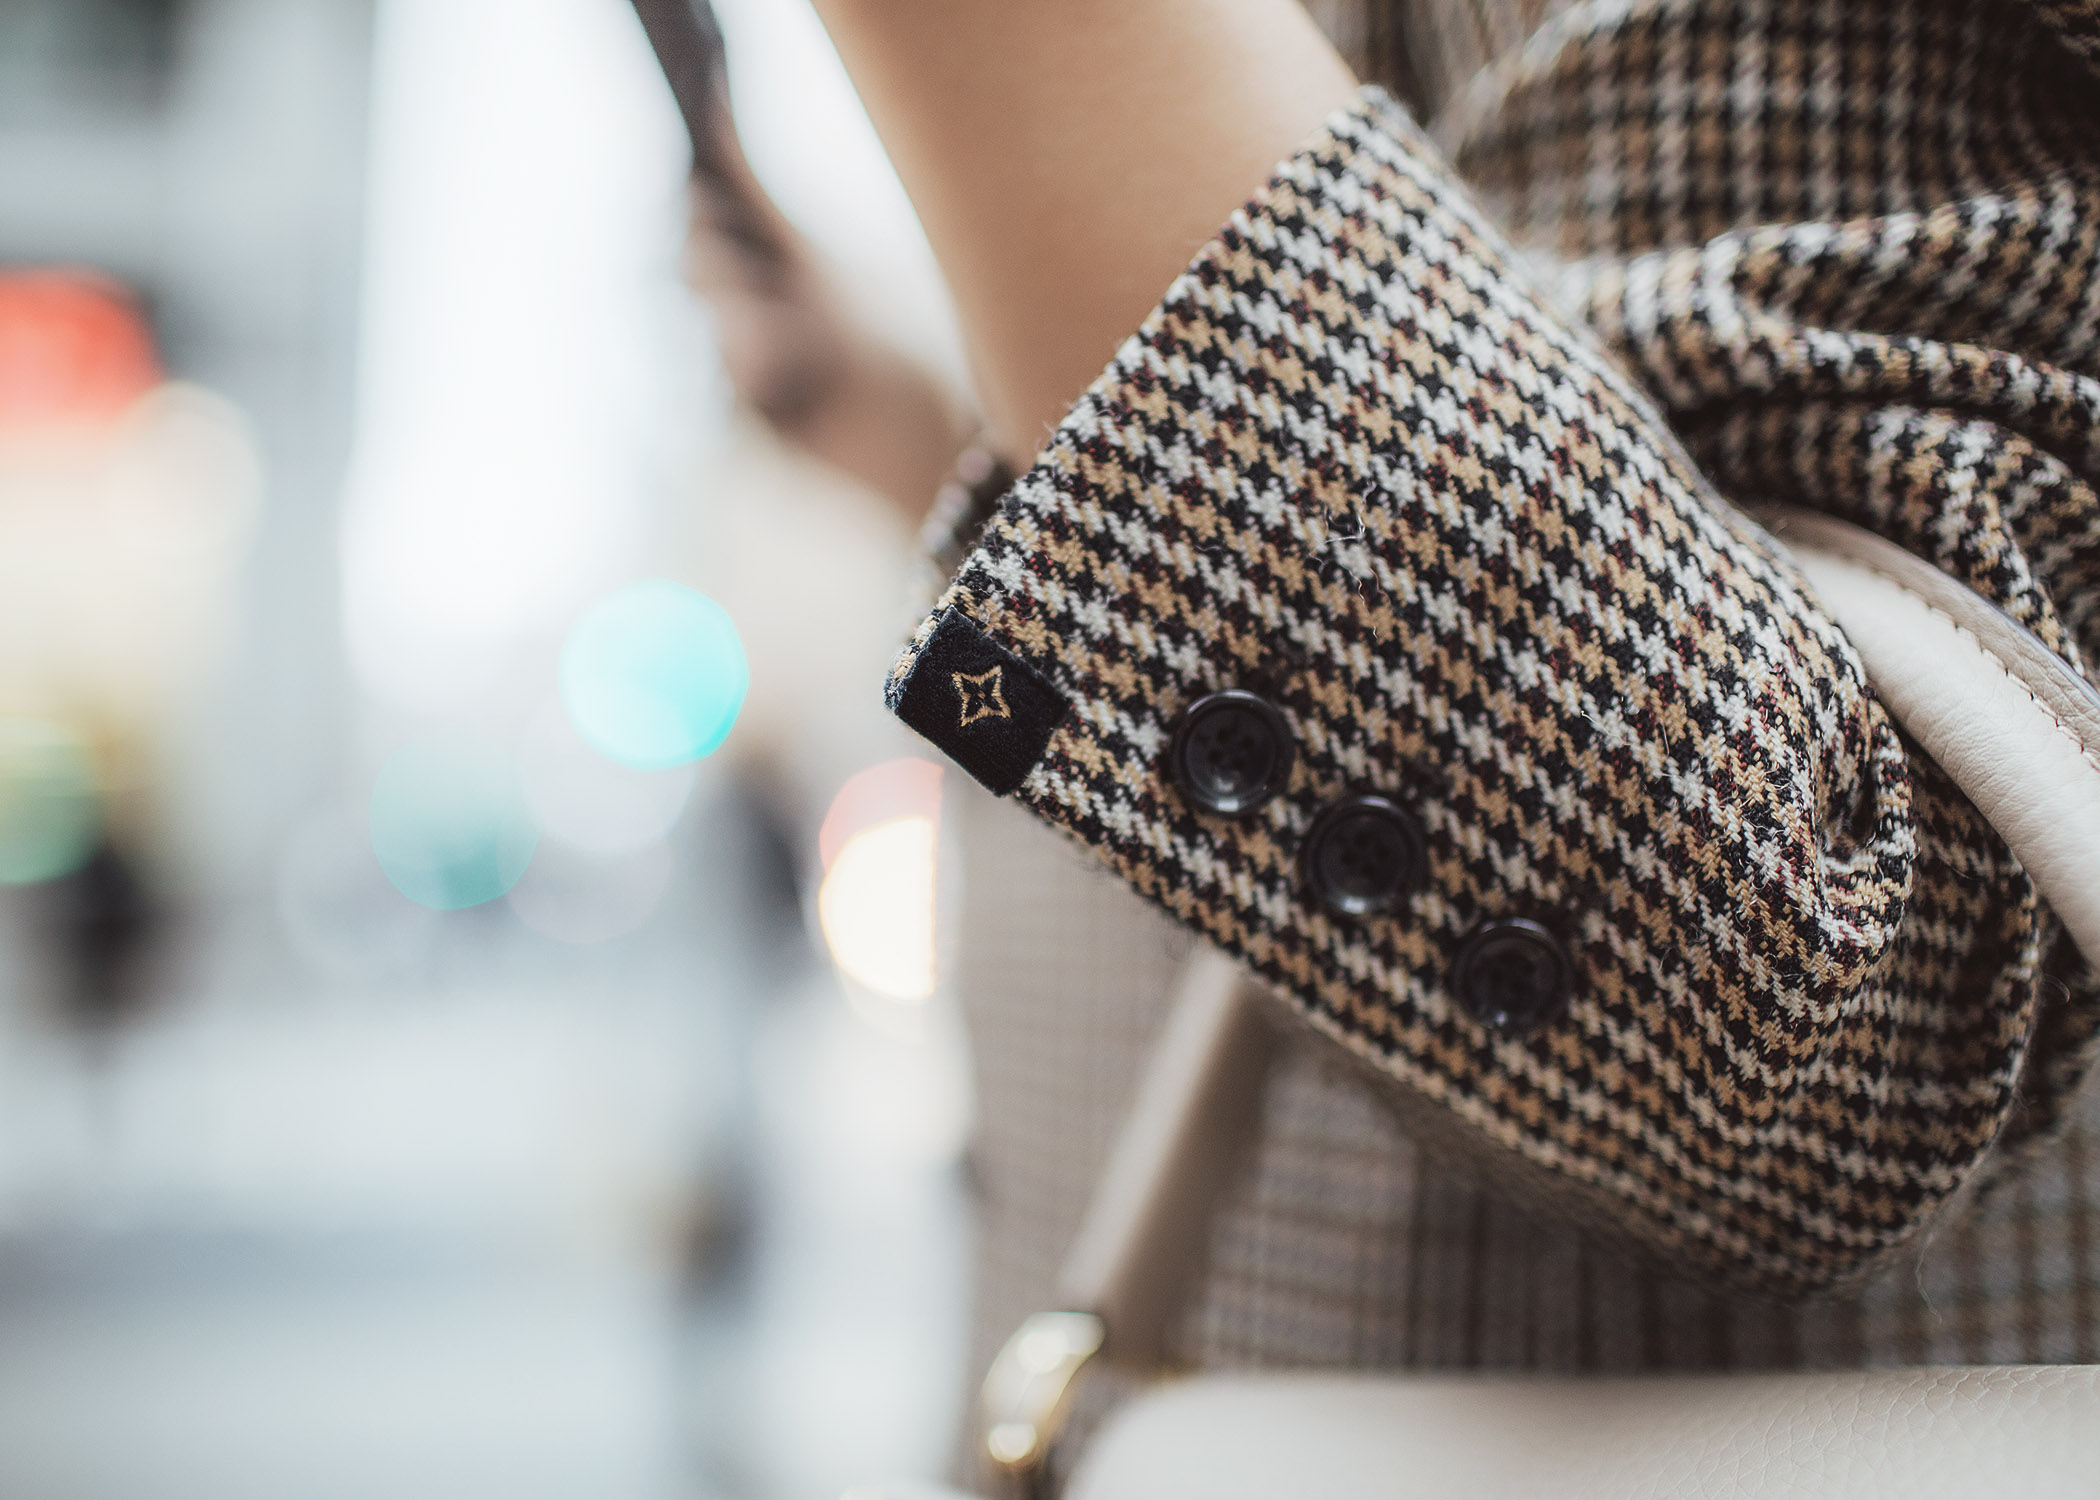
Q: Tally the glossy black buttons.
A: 3